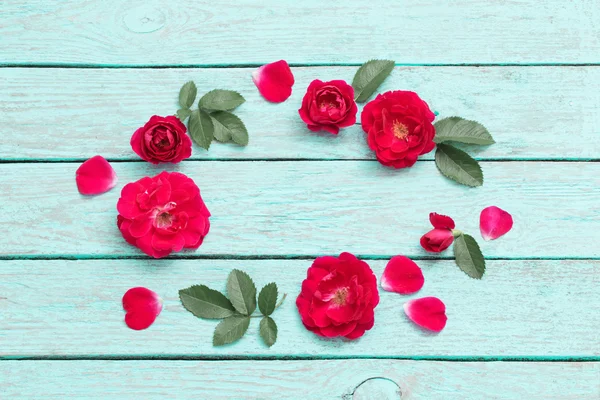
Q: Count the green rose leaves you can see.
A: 14